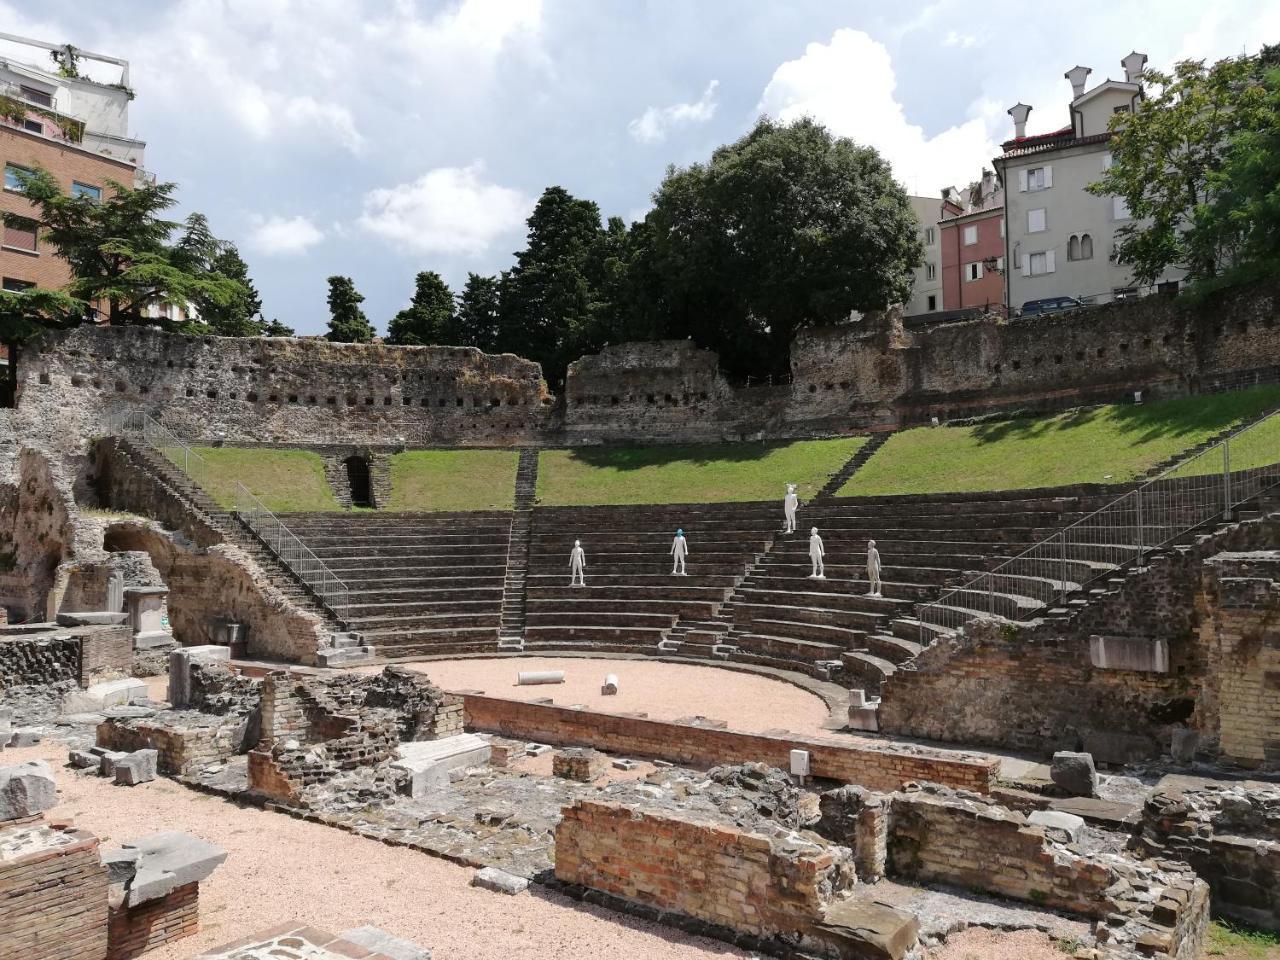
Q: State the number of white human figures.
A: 5